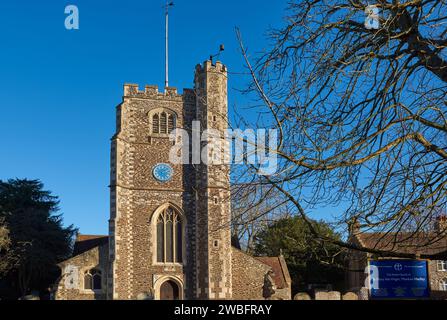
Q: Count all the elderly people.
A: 0